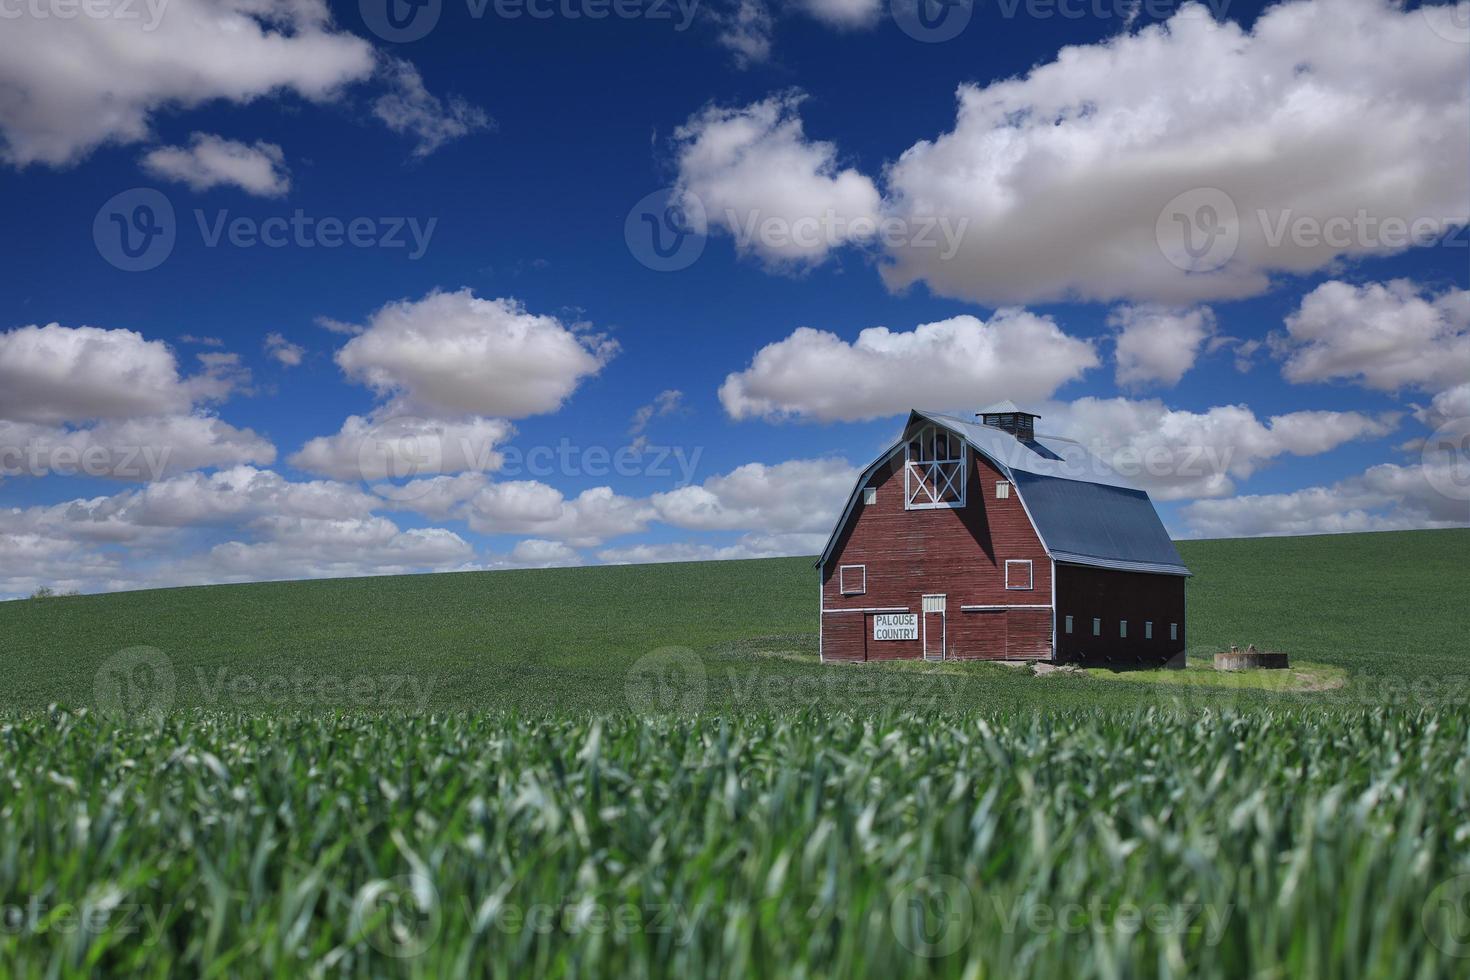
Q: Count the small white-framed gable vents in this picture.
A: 2